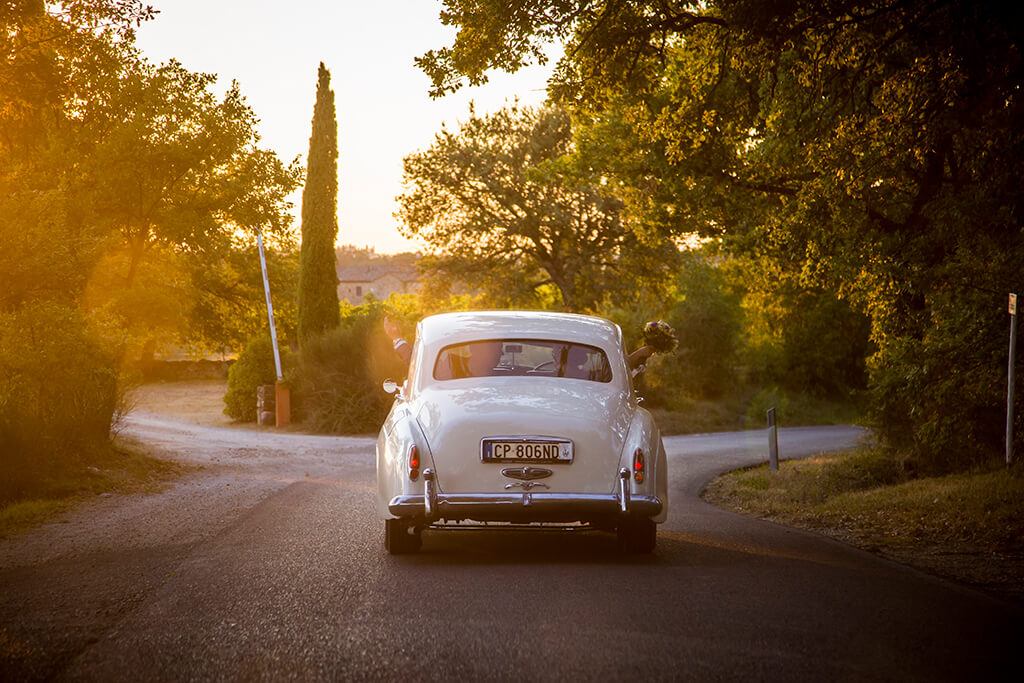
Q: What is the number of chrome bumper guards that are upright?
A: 2